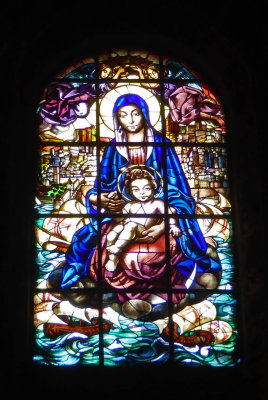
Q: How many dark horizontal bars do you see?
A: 4